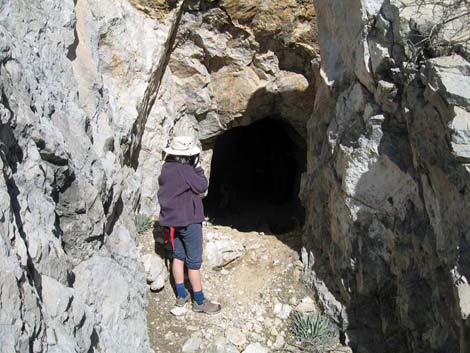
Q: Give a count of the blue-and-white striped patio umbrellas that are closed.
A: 0